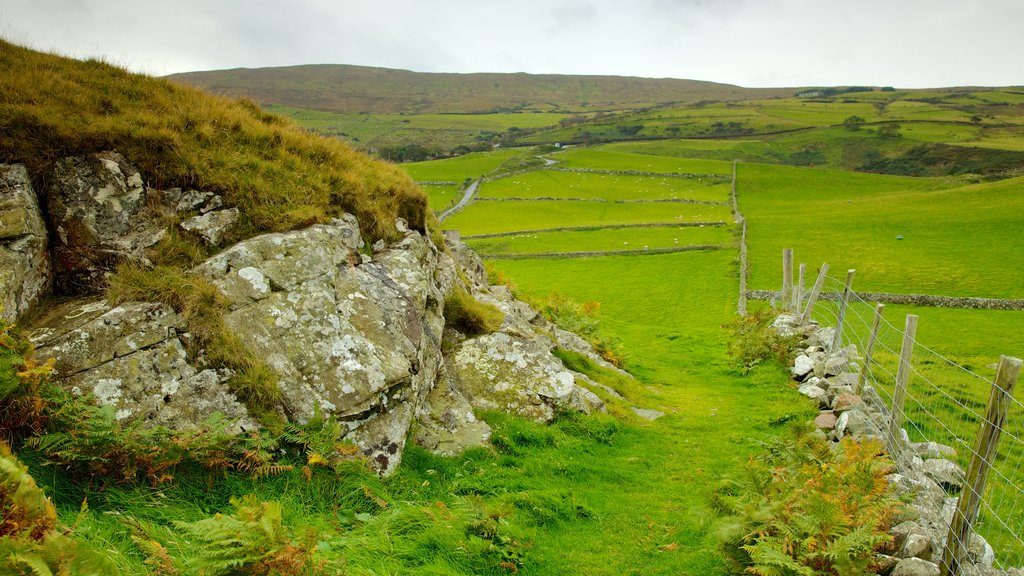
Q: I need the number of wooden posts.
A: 7